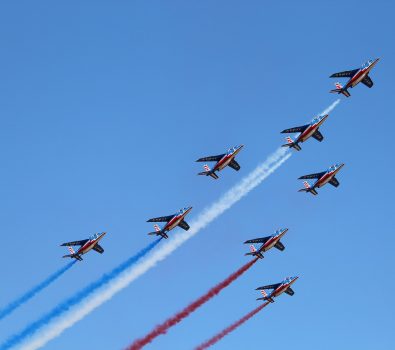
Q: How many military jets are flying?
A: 8